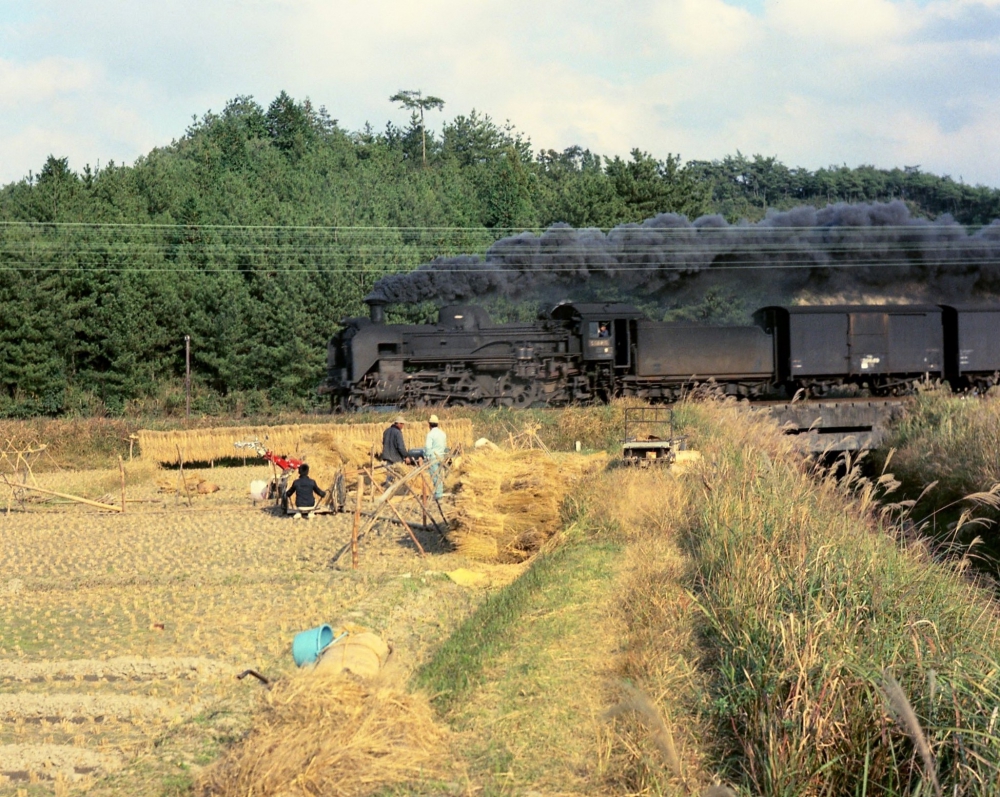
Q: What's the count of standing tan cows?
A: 0